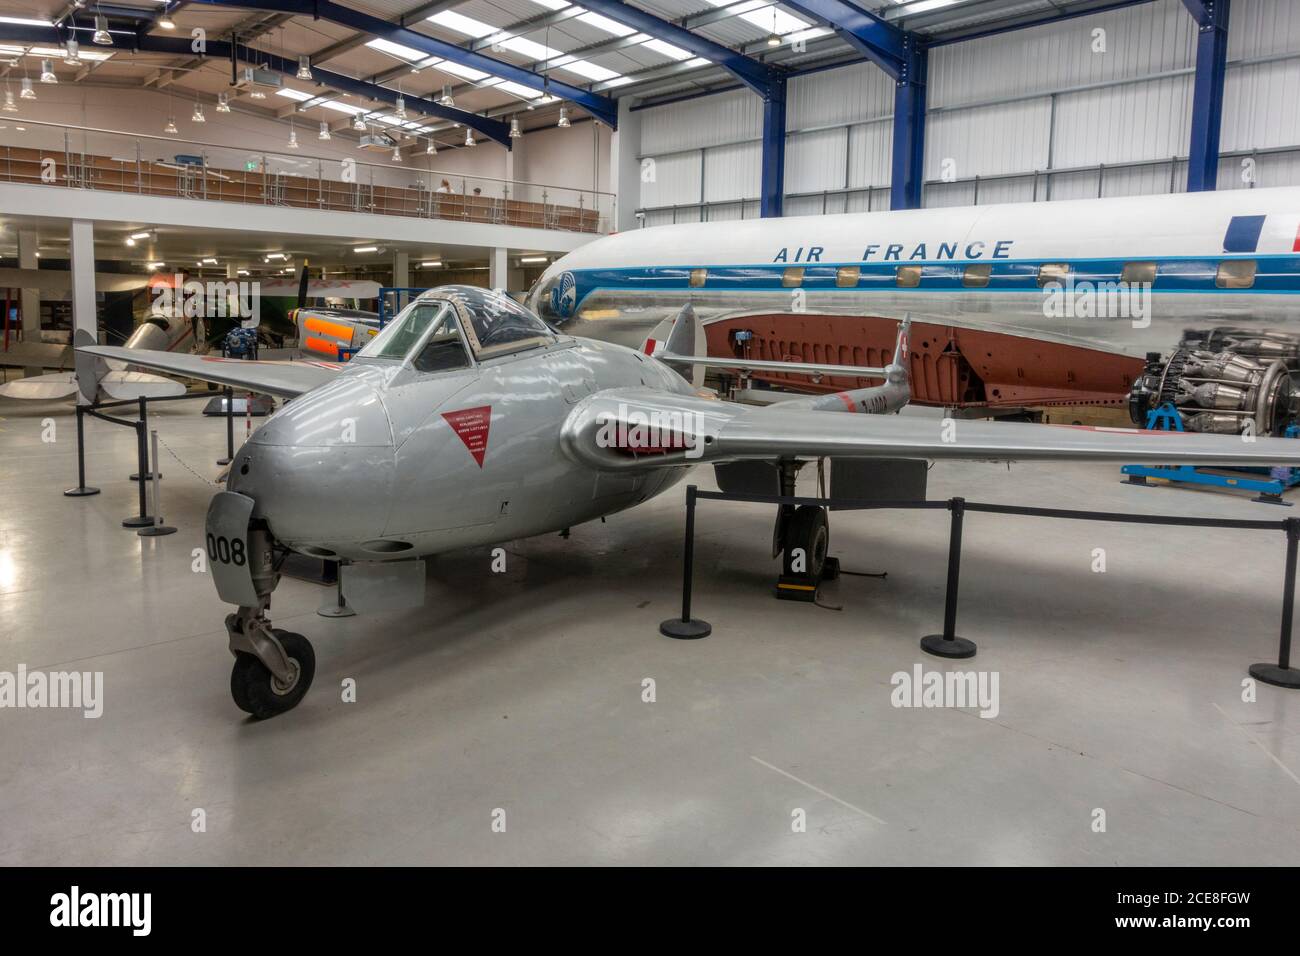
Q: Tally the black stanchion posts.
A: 7